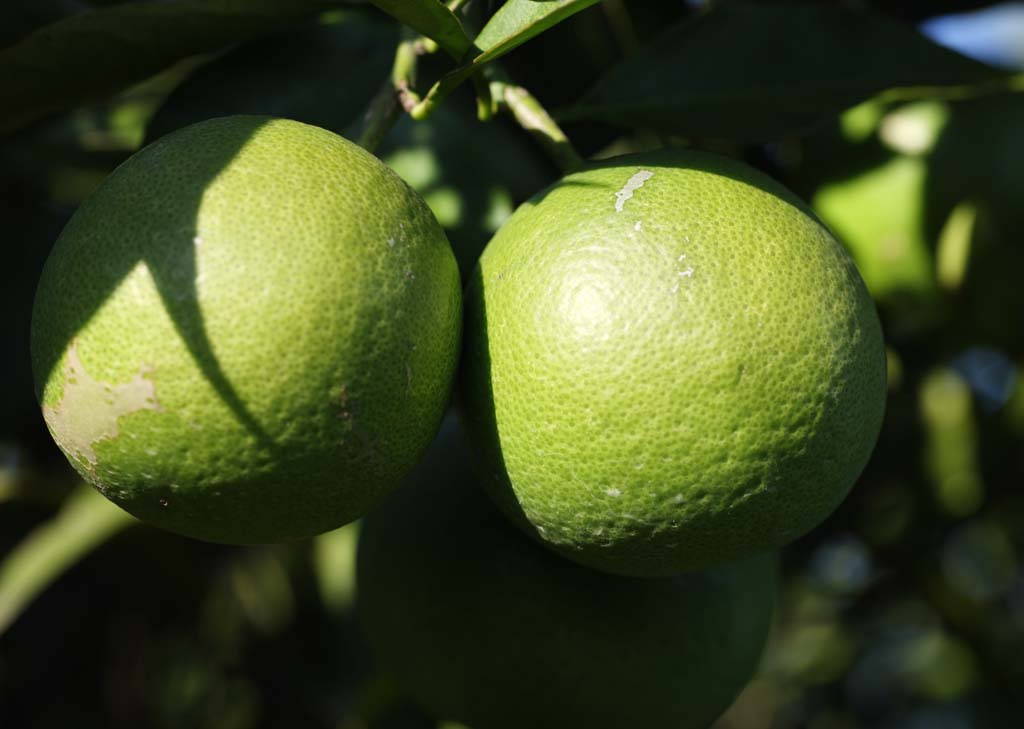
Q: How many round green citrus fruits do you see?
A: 3